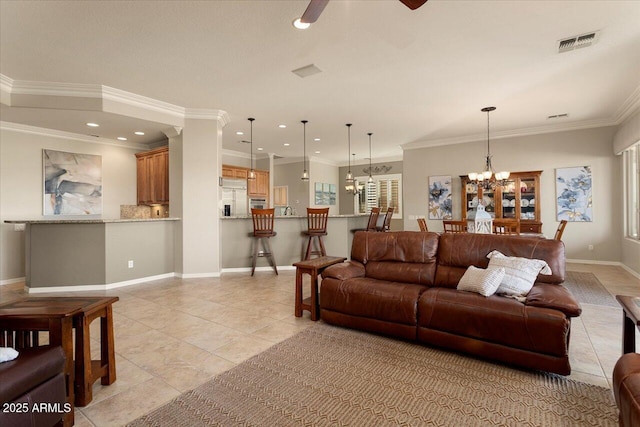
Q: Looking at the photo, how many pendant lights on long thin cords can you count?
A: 4